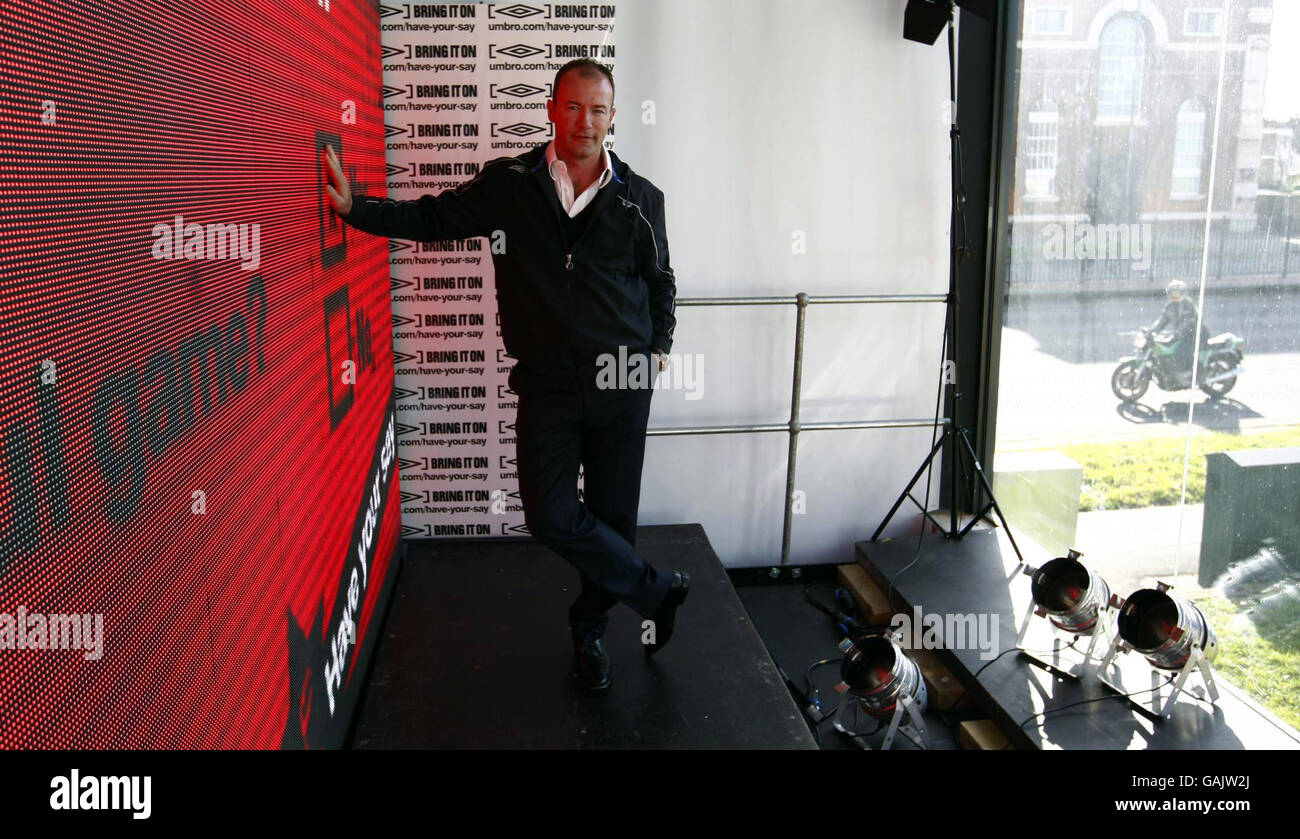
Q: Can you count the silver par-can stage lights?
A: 3